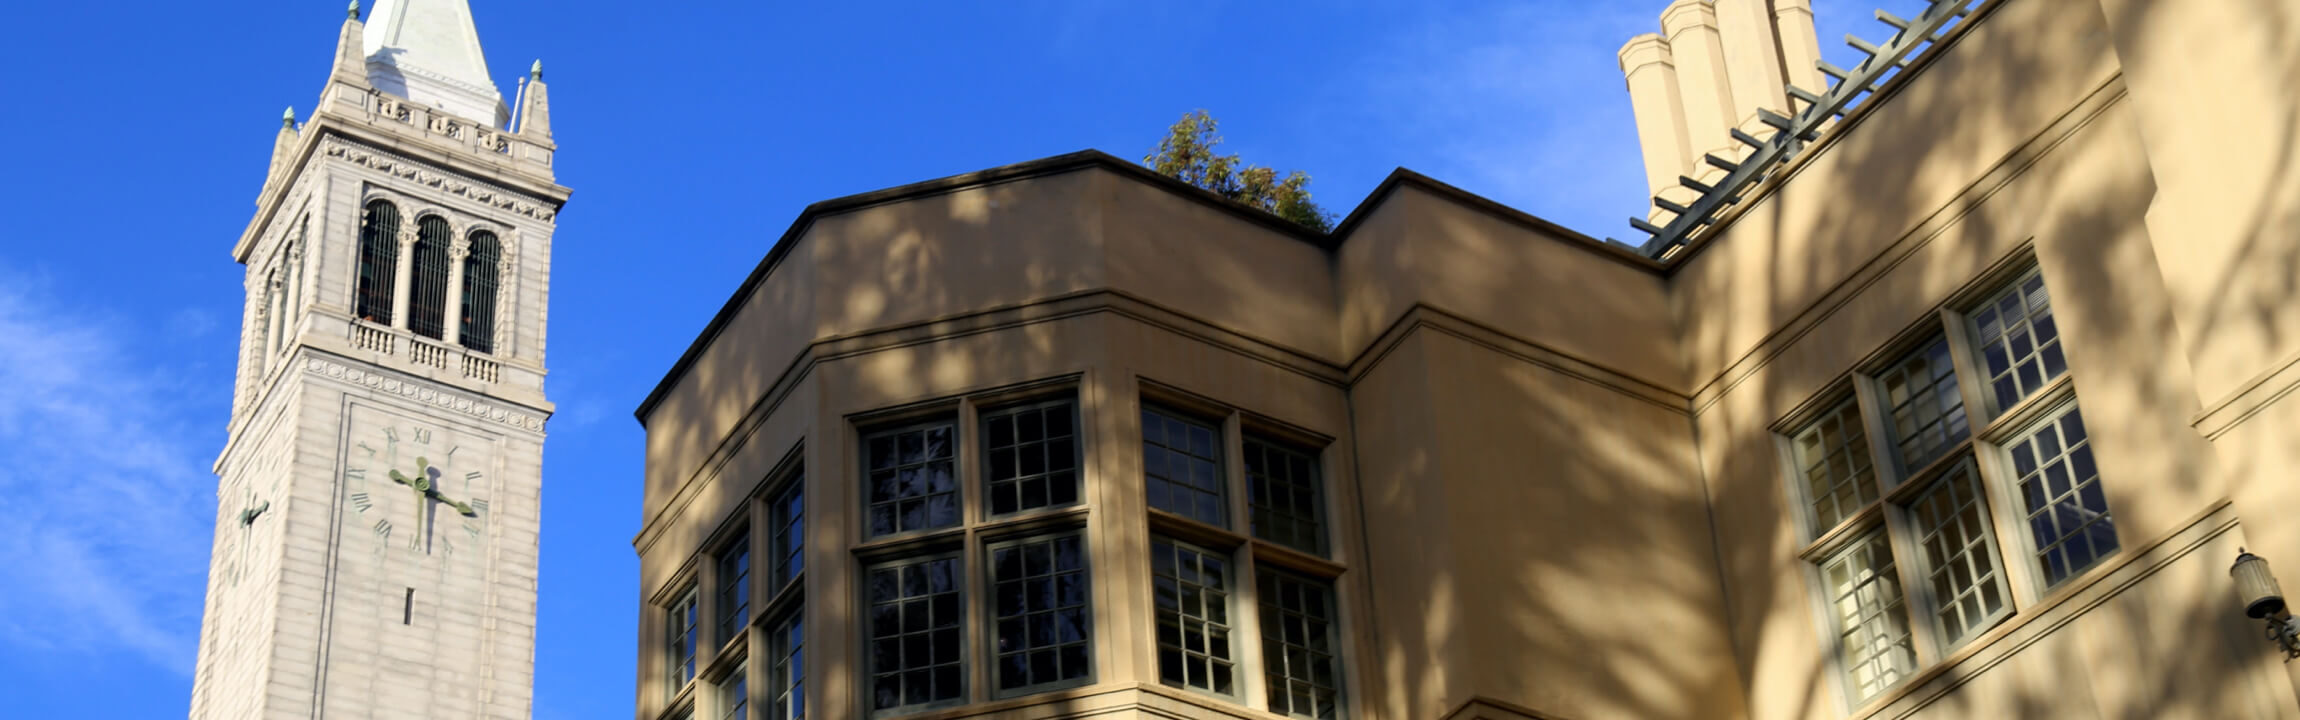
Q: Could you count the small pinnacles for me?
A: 3